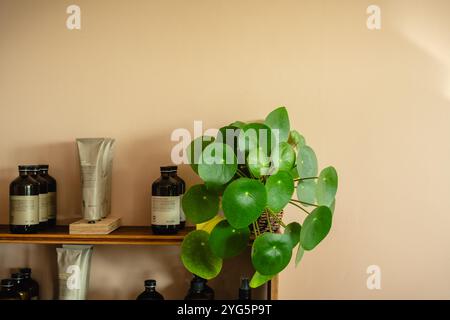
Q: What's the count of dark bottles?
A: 11